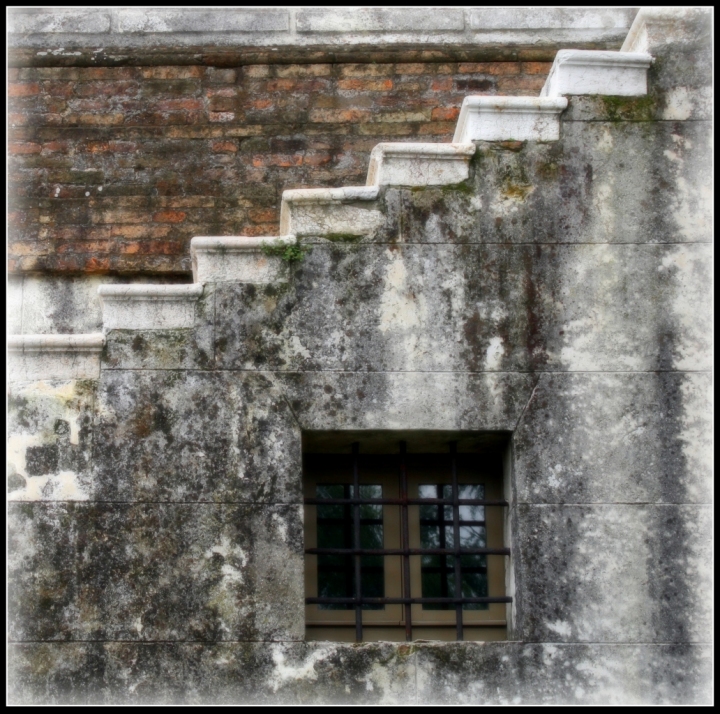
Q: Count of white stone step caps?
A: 8